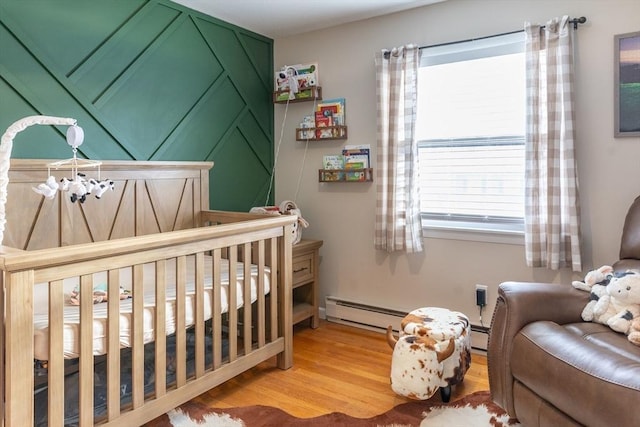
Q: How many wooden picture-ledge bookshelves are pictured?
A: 3